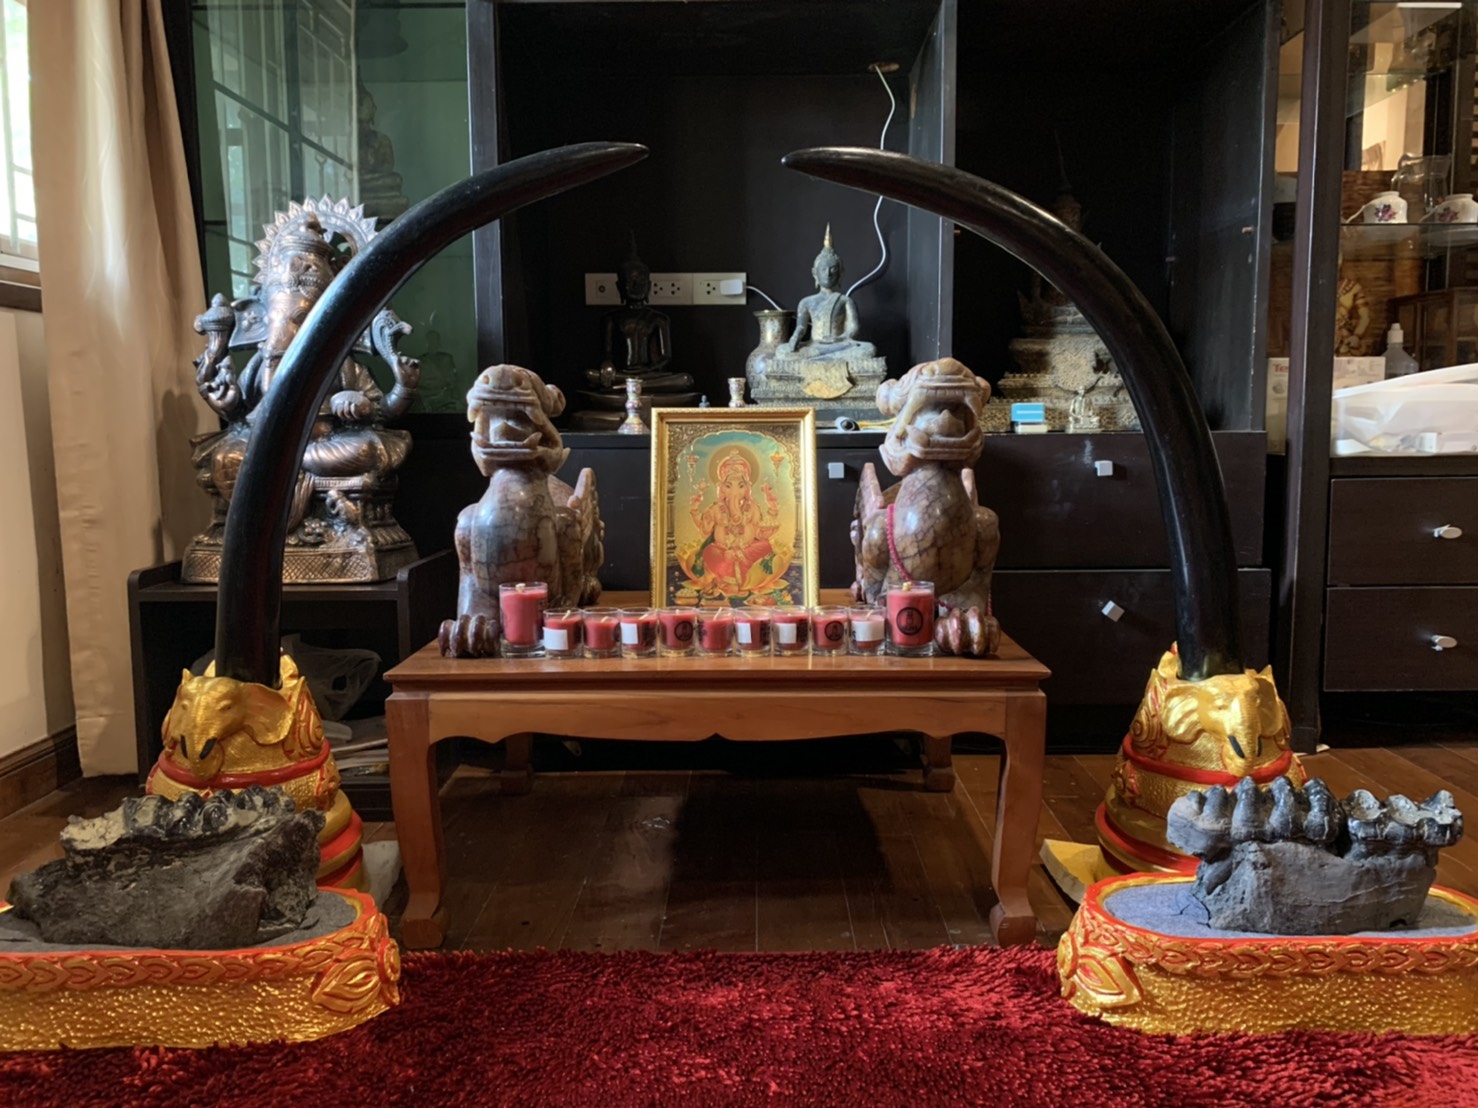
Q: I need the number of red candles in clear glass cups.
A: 11